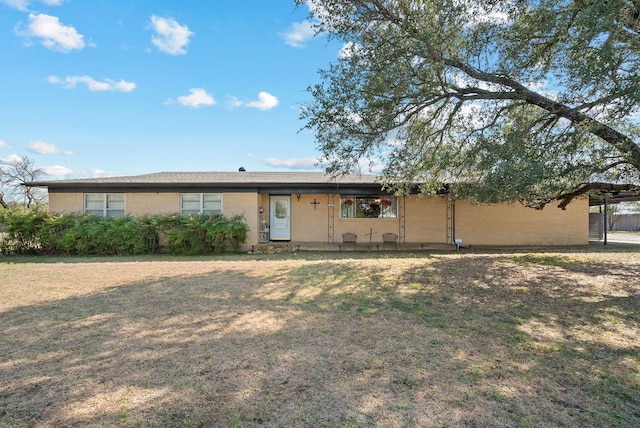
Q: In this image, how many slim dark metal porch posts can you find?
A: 3